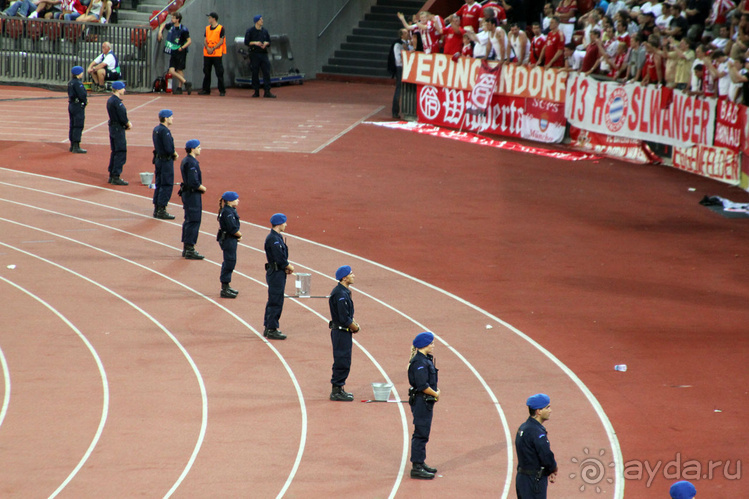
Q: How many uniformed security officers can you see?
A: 11